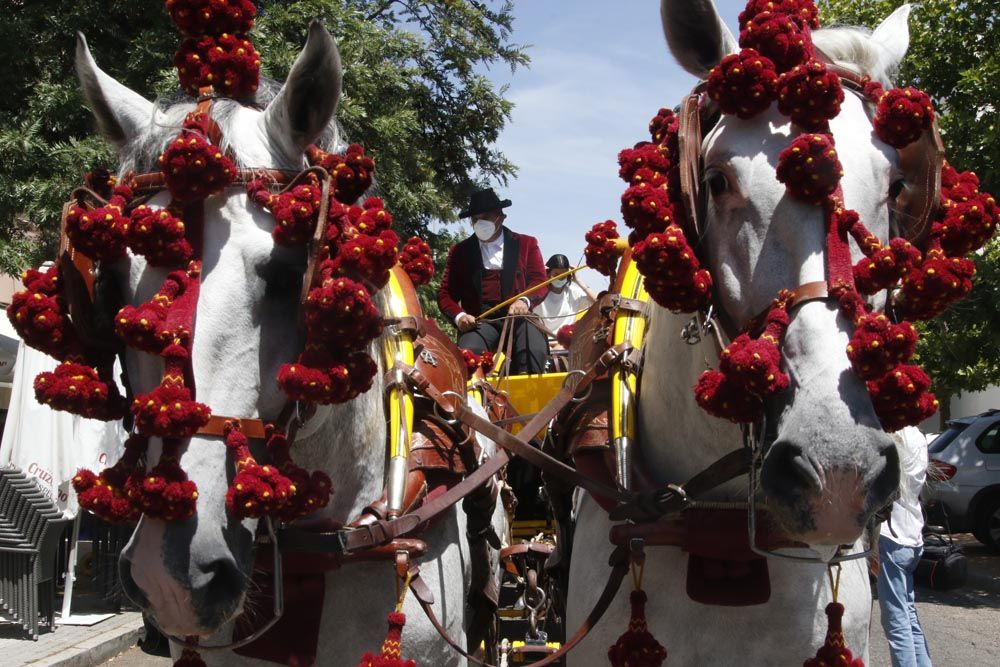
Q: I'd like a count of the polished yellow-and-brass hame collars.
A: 2